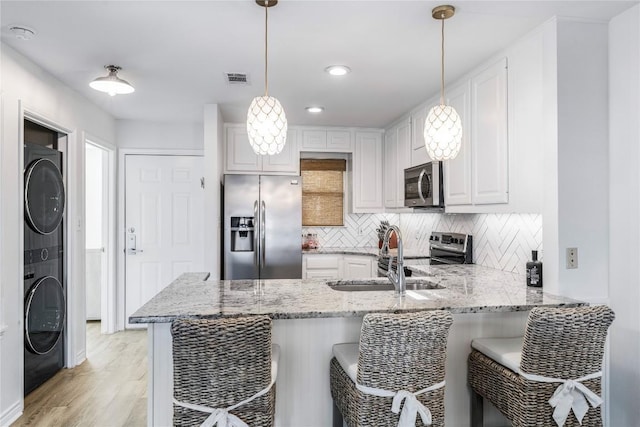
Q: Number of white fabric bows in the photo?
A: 3